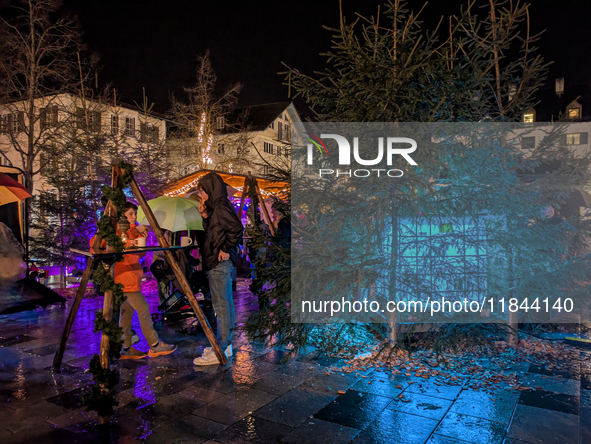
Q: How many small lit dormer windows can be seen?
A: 2